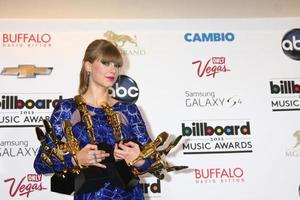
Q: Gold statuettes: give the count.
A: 8